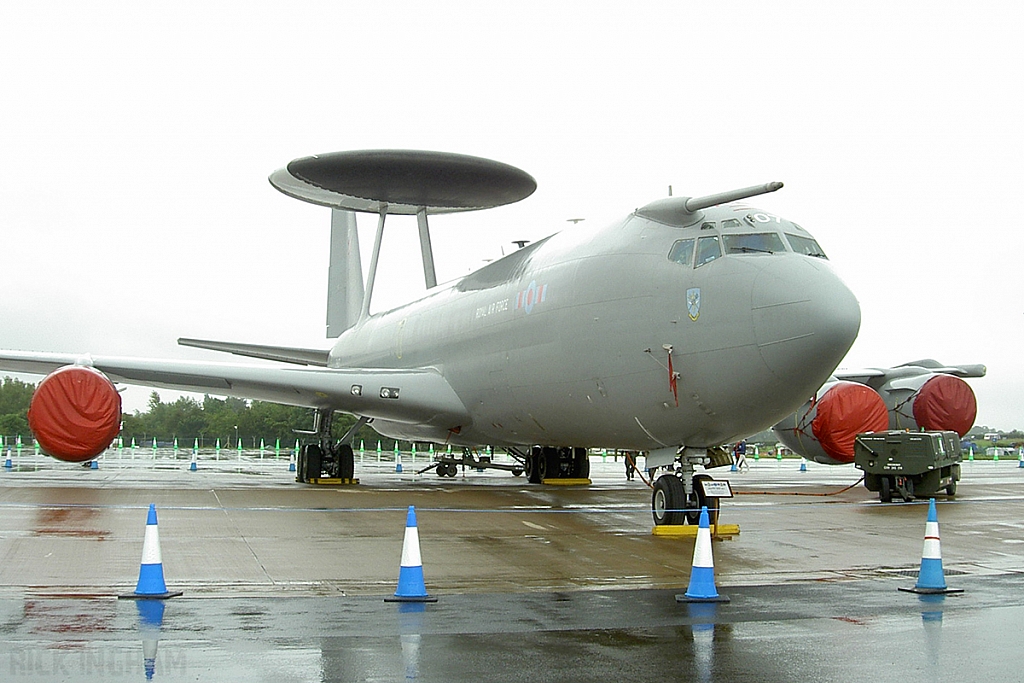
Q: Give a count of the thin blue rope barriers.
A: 1